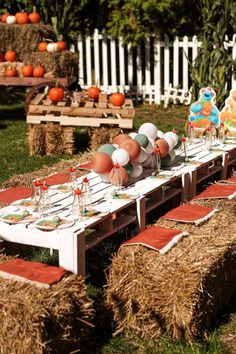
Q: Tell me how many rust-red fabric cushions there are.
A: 8